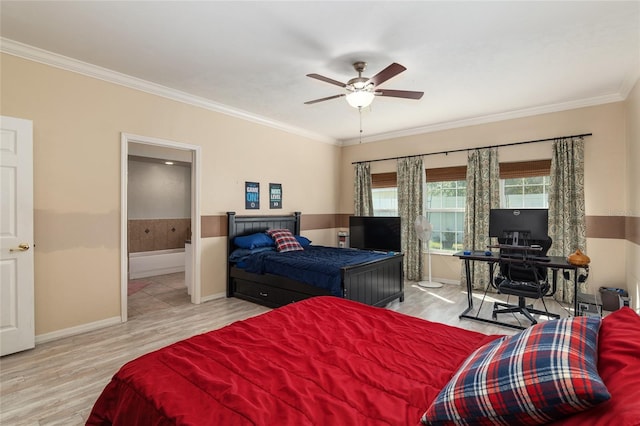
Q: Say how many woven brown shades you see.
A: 3